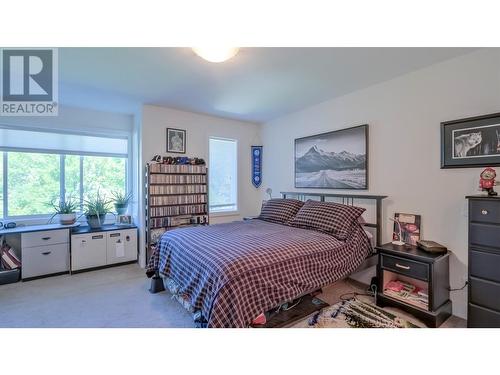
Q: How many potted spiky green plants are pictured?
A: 3